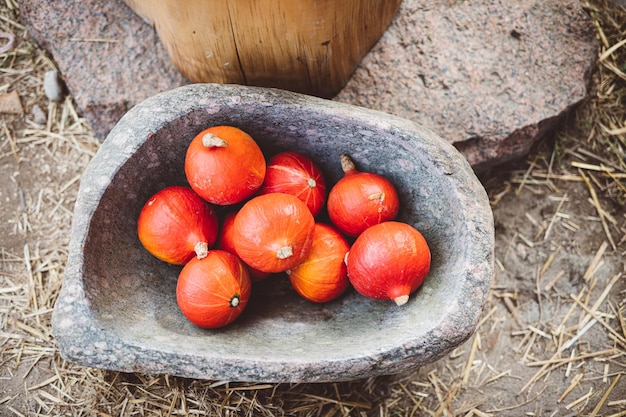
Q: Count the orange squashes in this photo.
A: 9